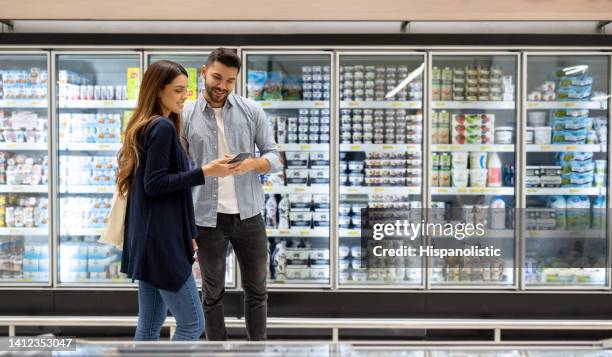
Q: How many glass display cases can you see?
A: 7